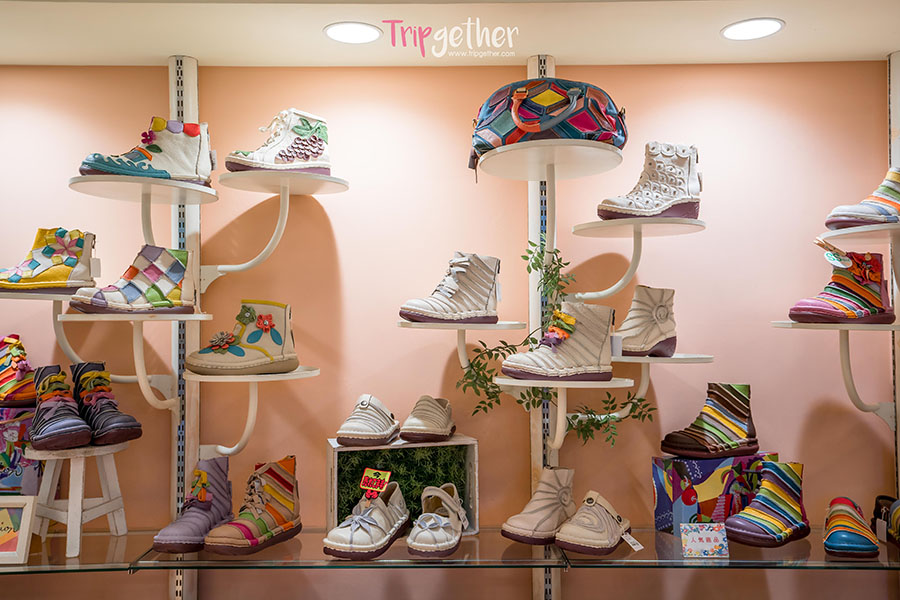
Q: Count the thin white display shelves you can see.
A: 12